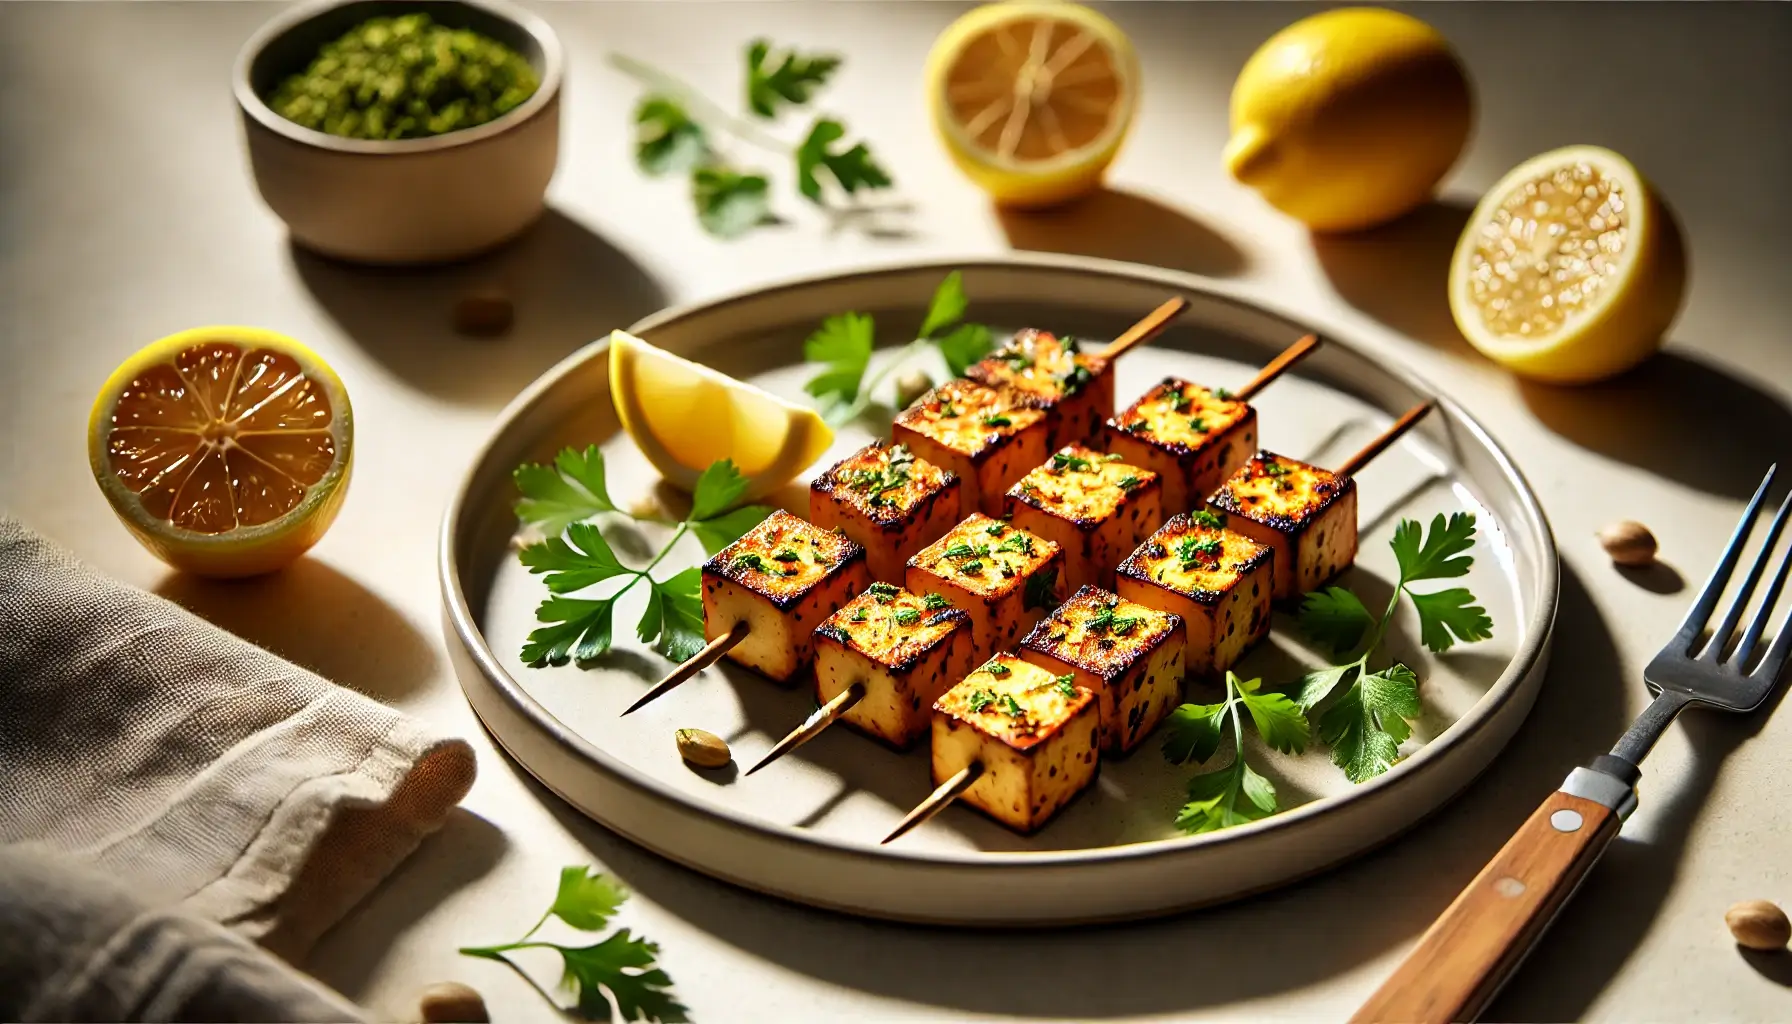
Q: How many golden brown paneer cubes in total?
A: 12